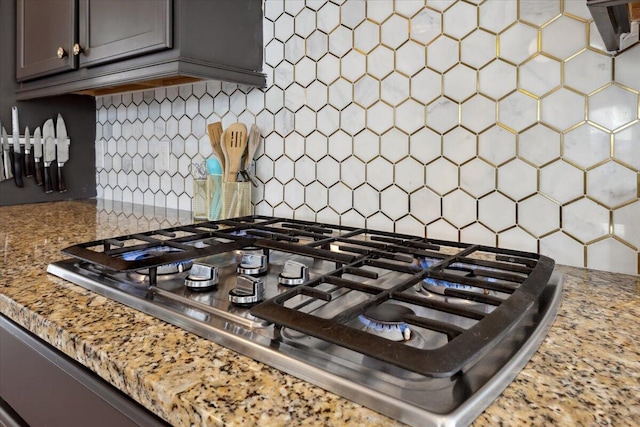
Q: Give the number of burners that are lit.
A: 4